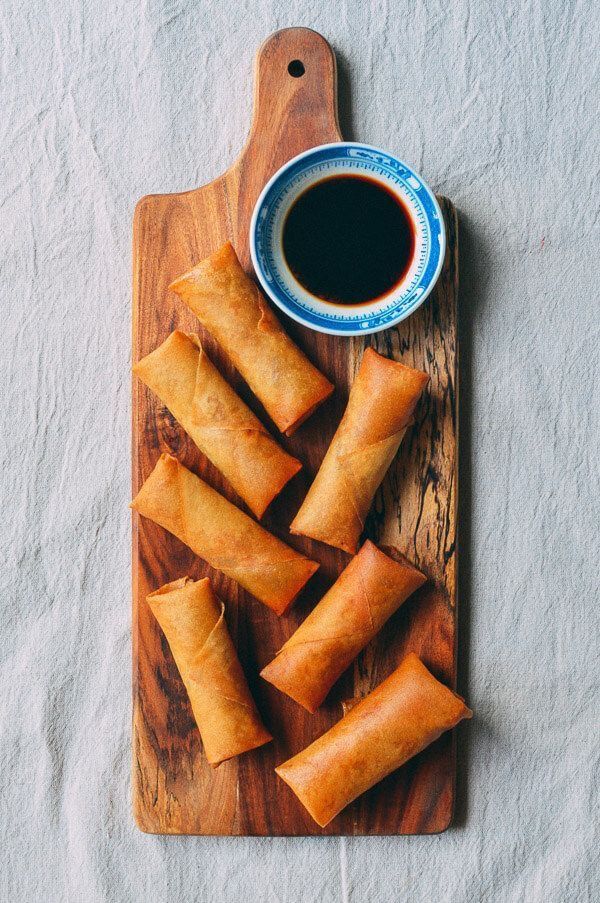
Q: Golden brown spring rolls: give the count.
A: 7